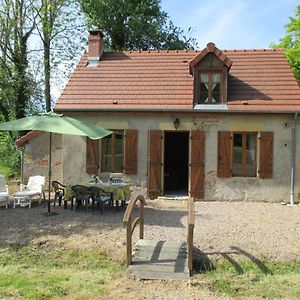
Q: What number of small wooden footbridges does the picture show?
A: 1